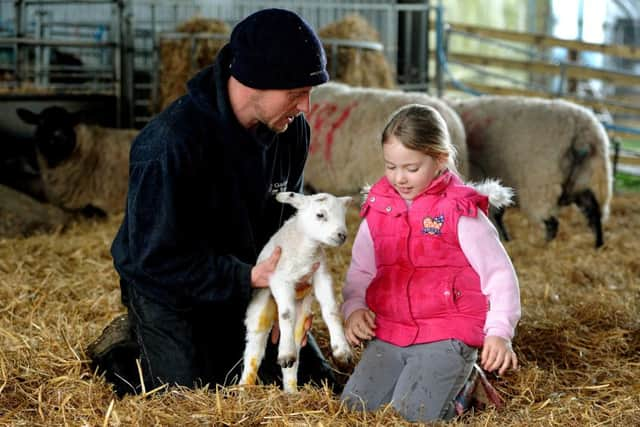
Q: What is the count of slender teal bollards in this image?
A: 0